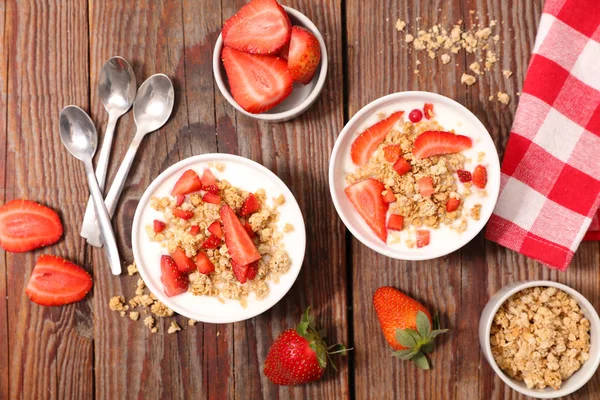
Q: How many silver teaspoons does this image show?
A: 3